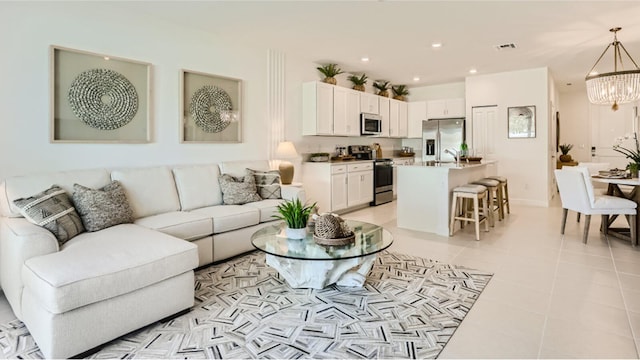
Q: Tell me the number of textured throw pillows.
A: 4